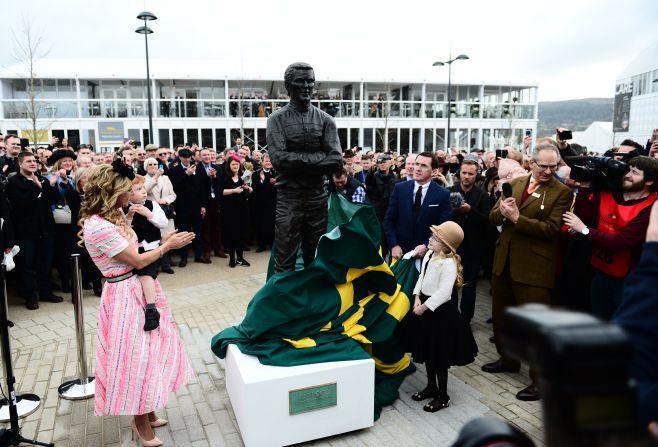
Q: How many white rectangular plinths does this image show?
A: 1